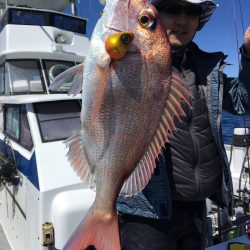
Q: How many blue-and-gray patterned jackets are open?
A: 1